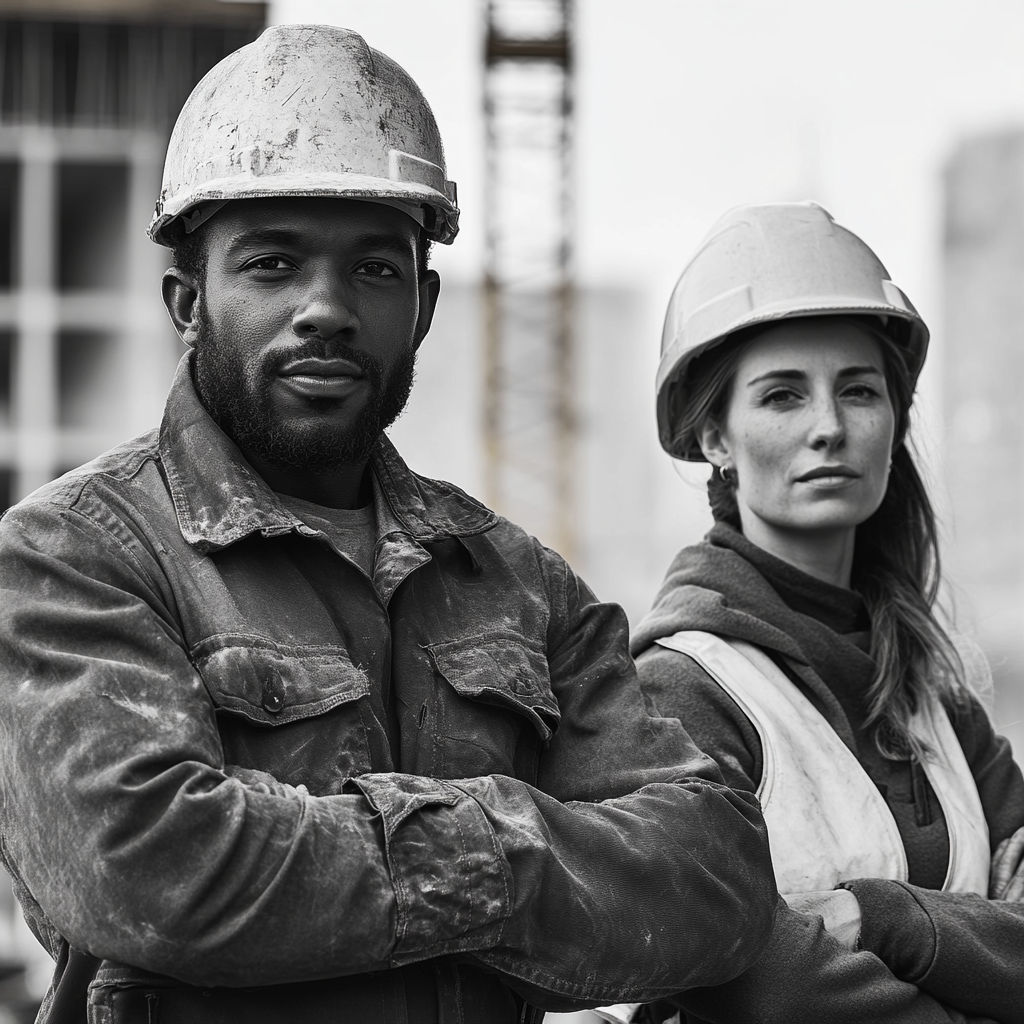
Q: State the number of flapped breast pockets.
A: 2